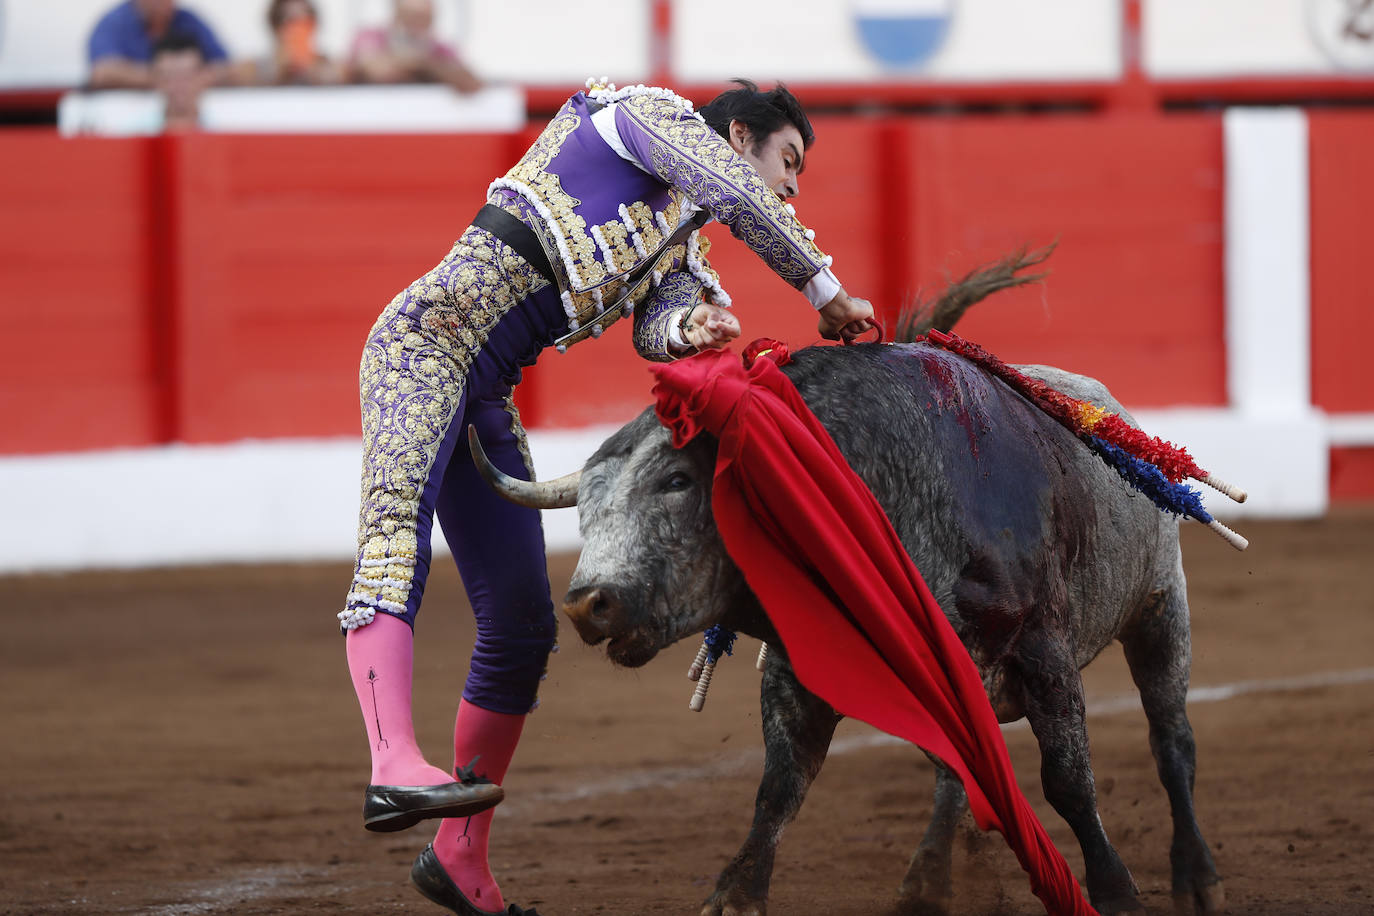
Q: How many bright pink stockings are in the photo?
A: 2